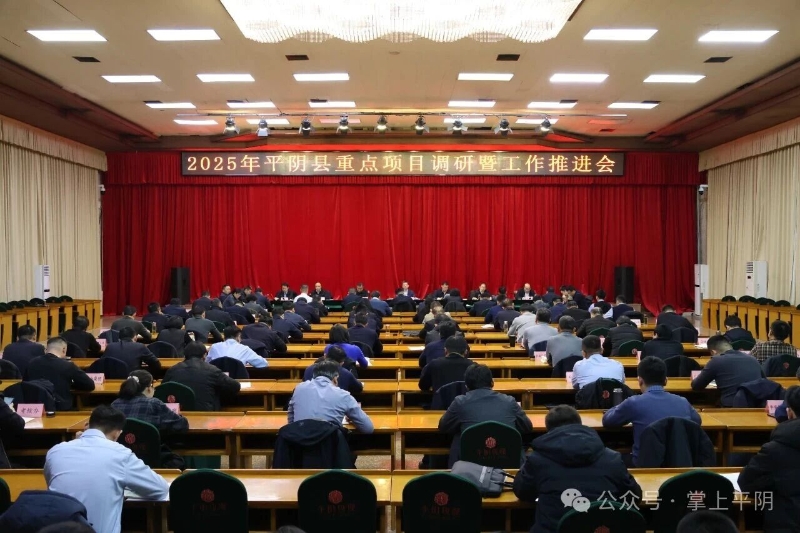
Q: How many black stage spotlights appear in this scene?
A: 9